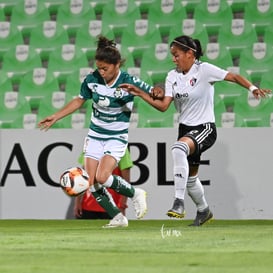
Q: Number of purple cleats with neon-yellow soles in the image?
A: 0